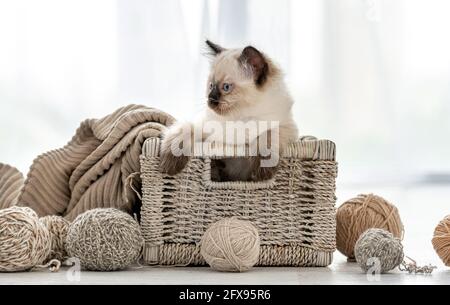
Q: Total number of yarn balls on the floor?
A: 7